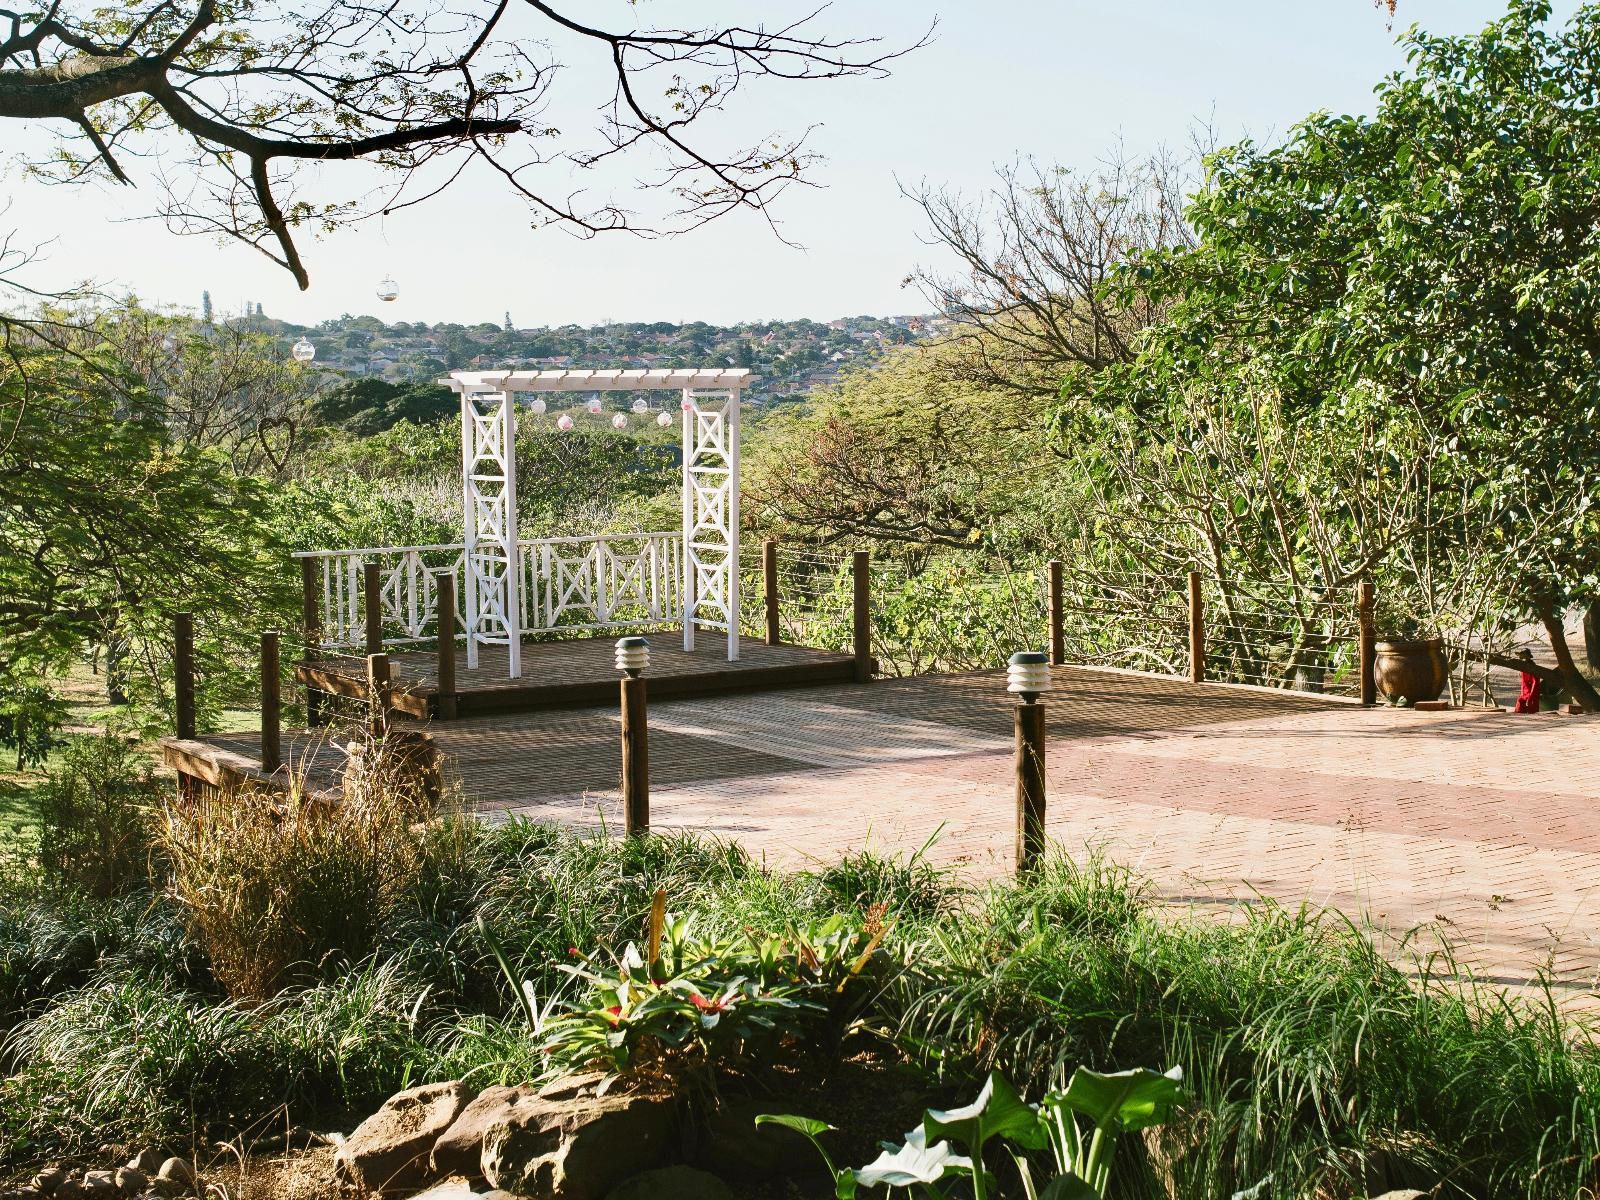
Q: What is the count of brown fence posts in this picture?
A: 11